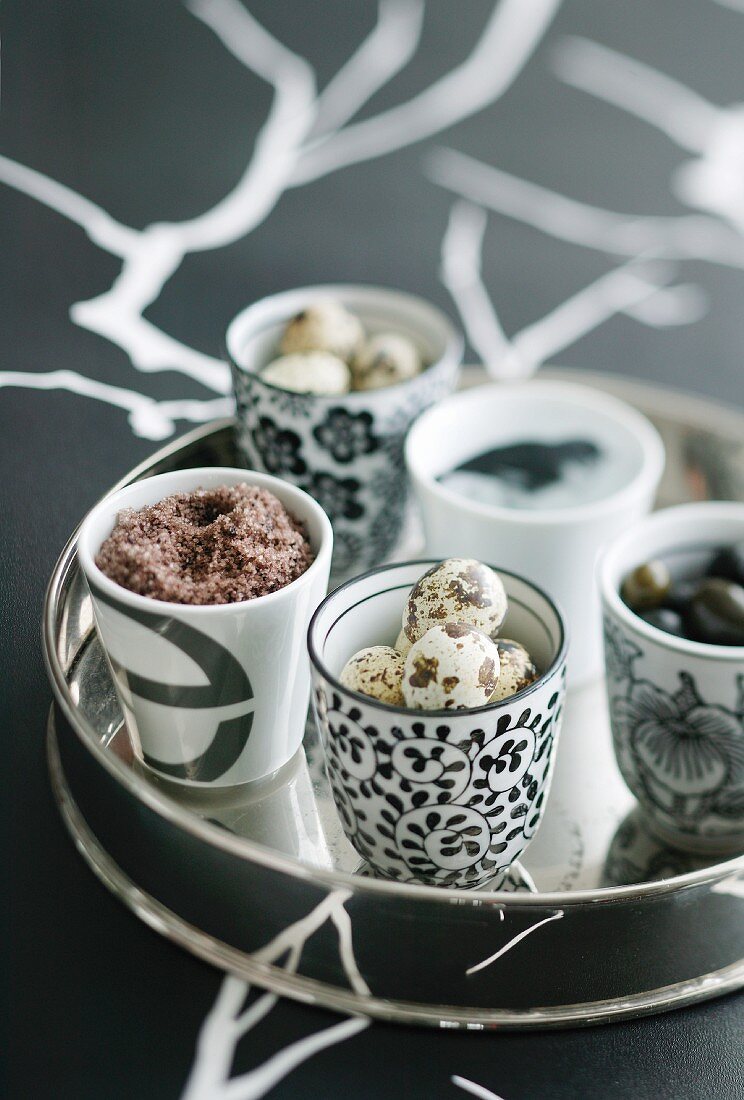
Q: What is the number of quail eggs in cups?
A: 8